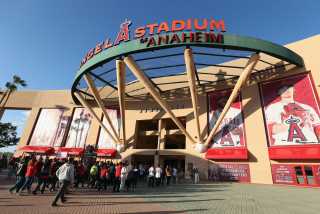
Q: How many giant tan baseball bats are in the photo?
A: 6